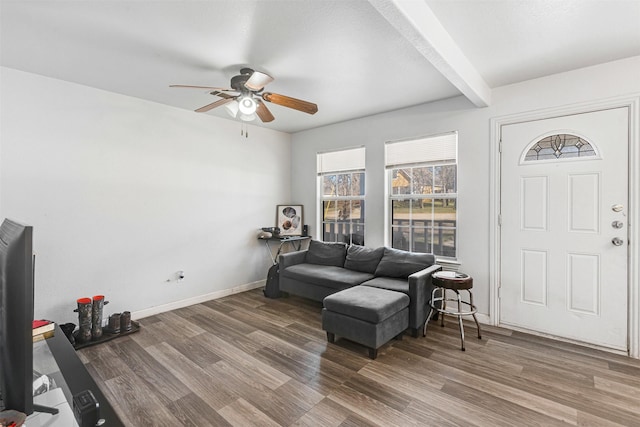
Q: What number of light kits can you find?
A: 1